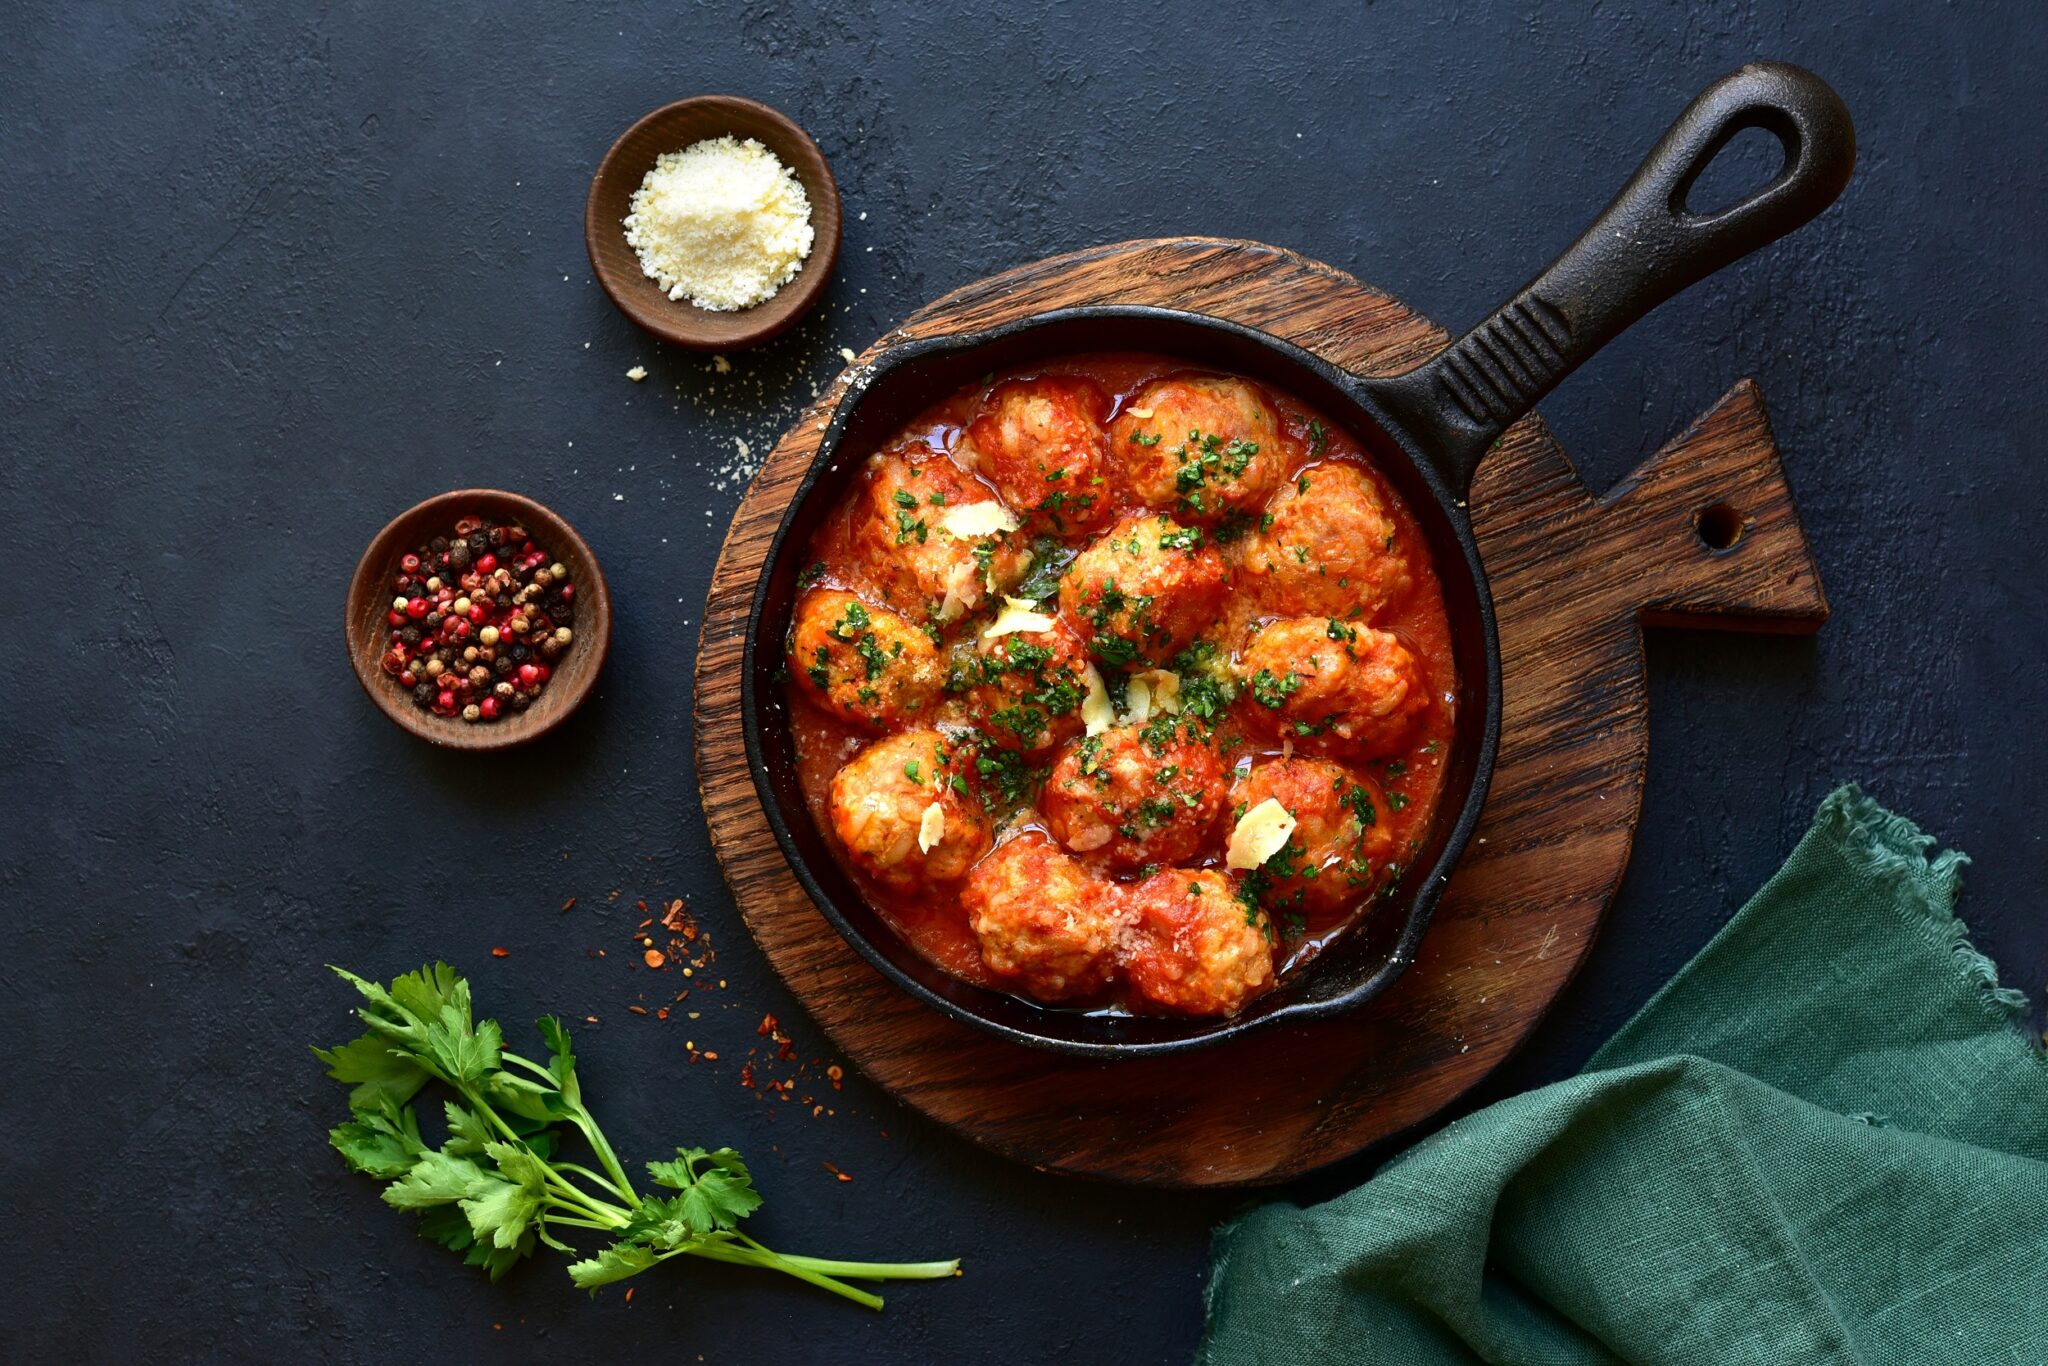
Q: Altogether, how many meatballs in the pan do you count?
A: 13